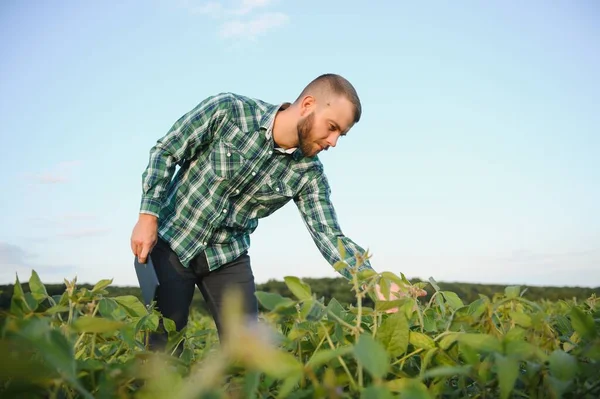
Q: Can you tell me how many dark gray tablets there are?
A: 1